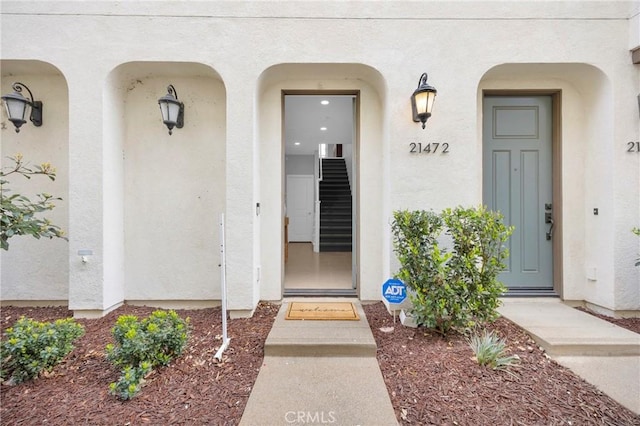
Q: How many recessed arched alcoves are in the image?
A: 4